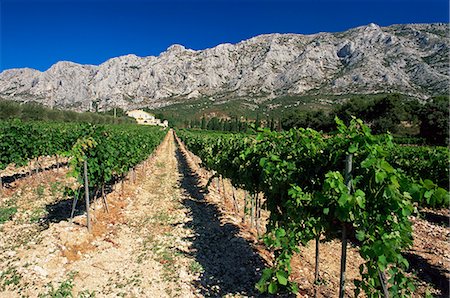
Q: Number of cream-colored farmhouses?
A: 1